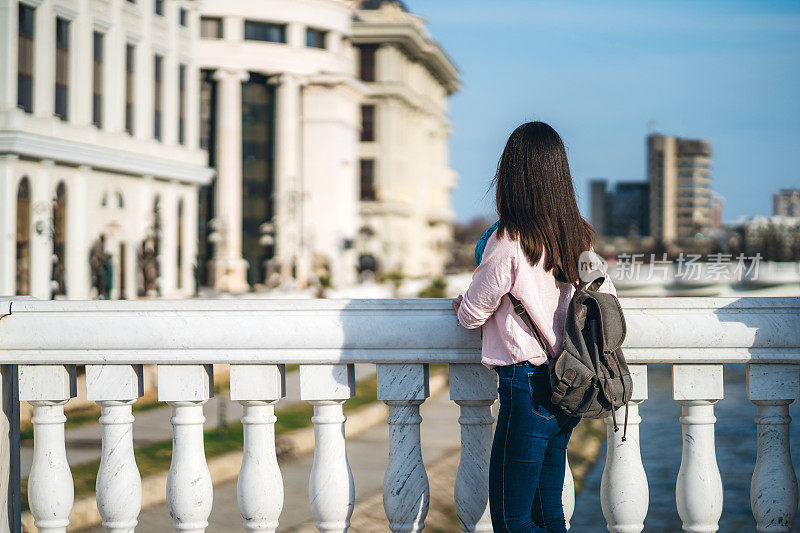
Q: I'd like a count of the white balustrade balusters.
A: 11